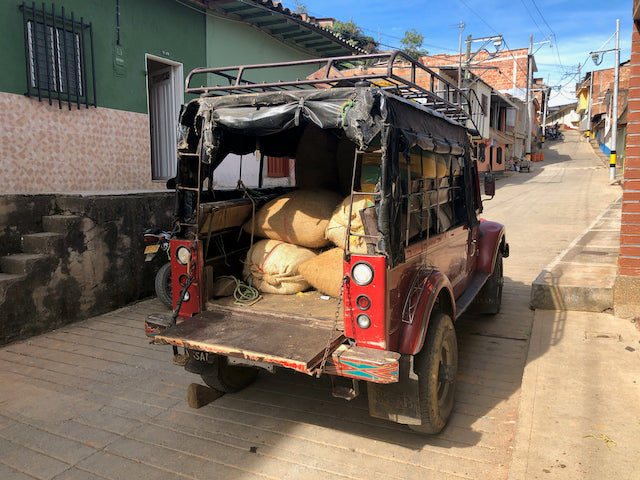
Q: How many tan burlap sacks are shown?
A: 4